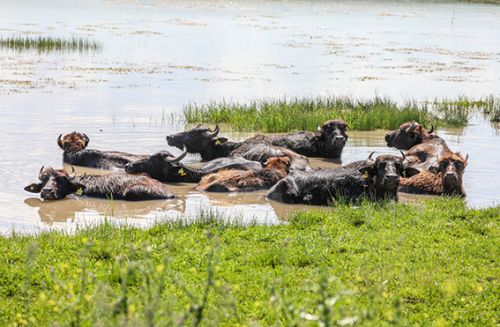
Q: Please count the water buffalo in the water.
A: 9